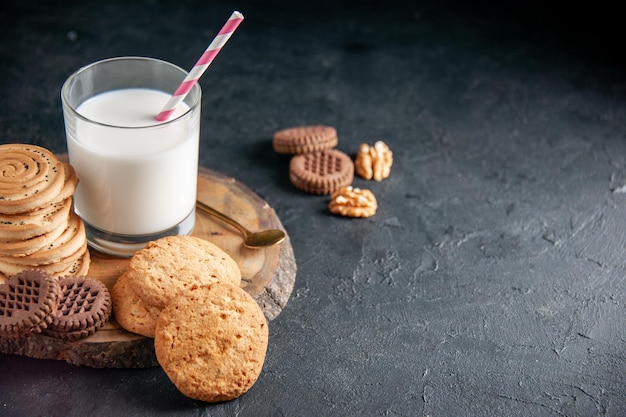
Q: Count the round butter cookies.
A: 3